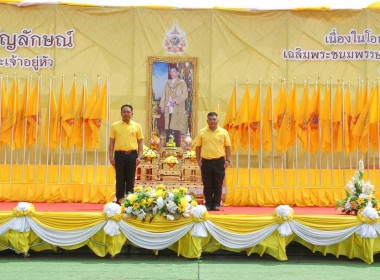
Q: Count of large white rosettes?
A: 5